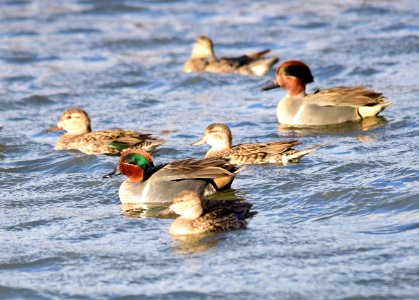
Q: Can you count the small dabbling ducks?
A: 6